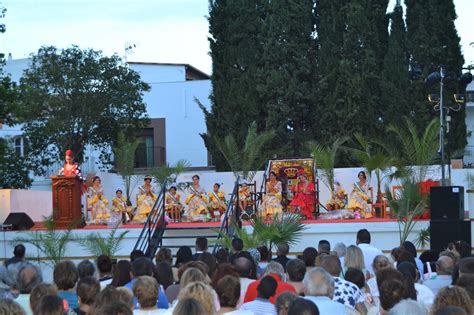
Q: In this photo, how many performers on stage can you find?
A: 12